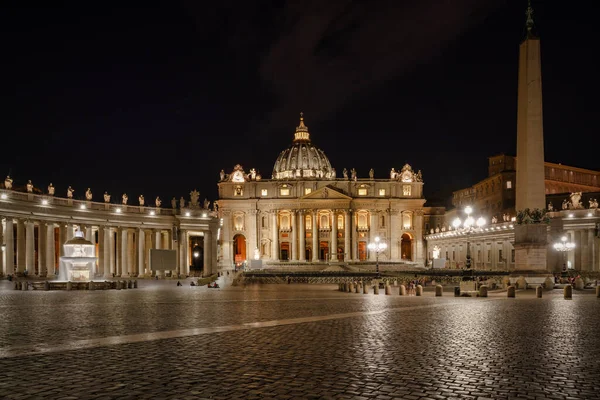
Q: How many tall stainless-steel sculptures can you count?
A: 0